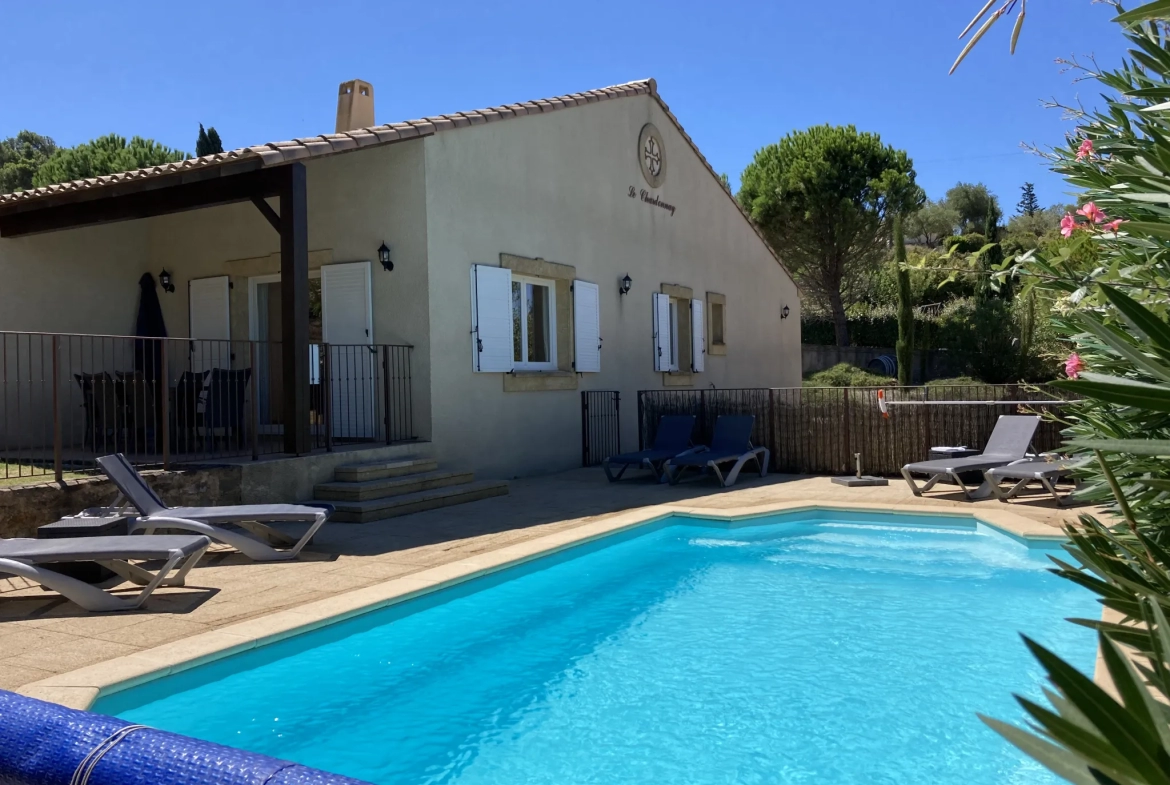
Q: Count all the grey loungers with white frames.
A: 4